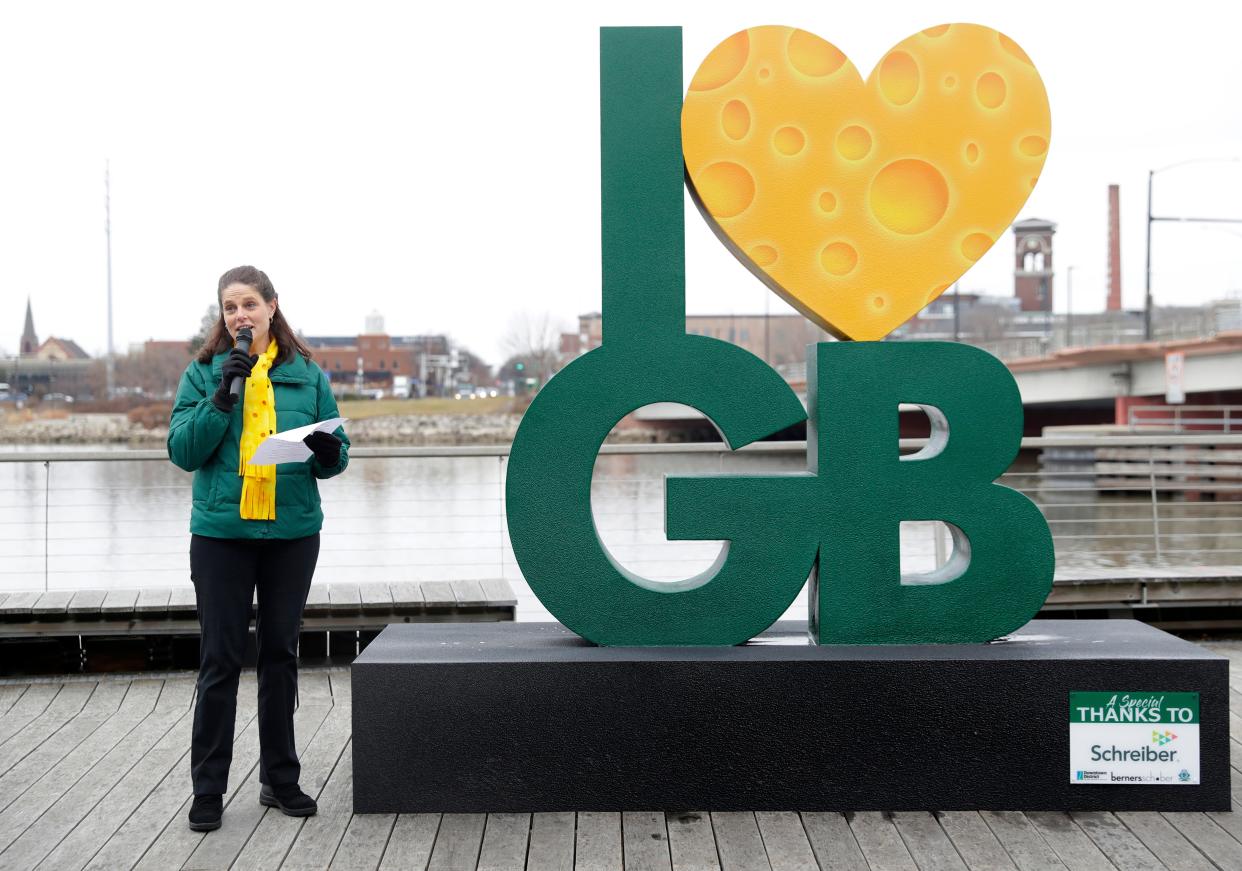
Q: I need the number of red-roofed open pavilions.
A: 0